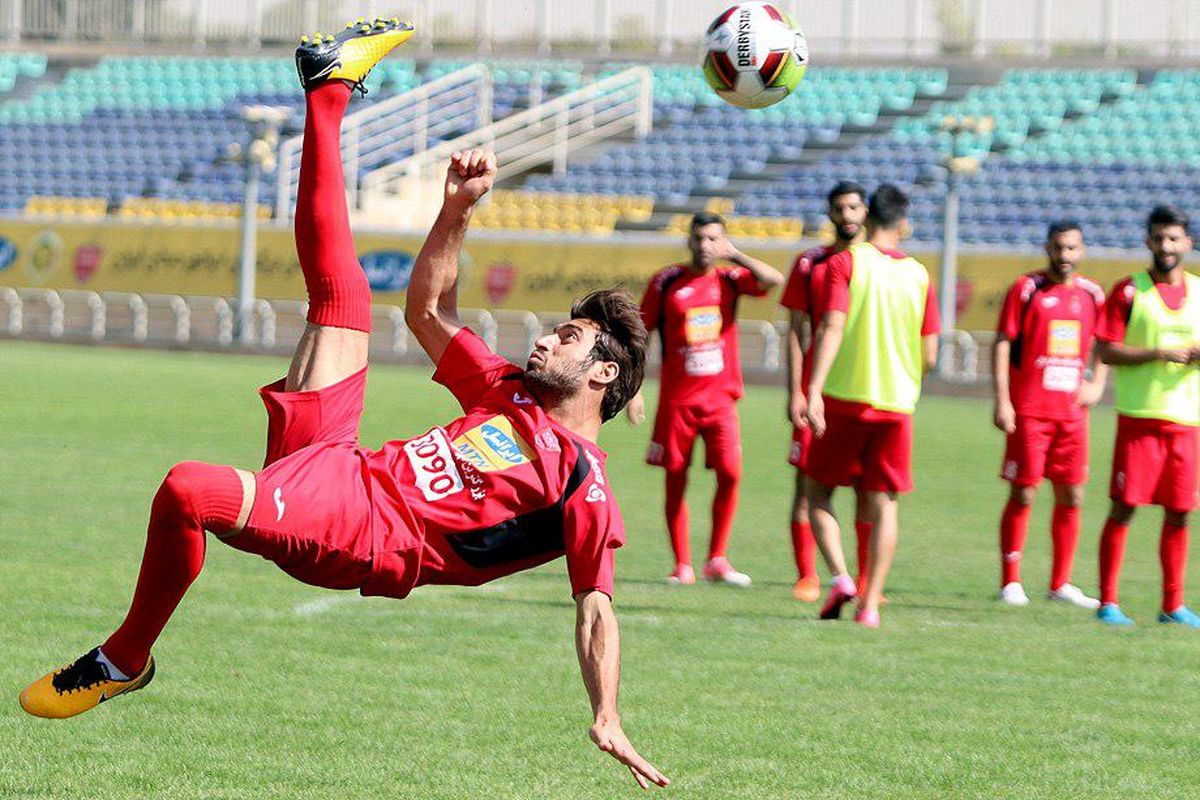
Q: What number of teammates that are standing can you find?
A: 5